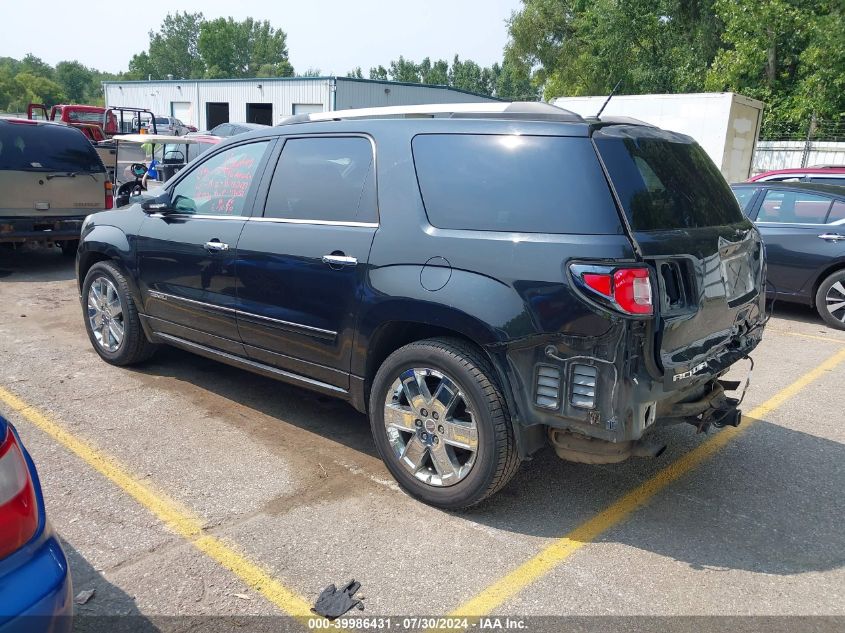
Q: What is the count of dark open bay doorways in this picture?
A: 2